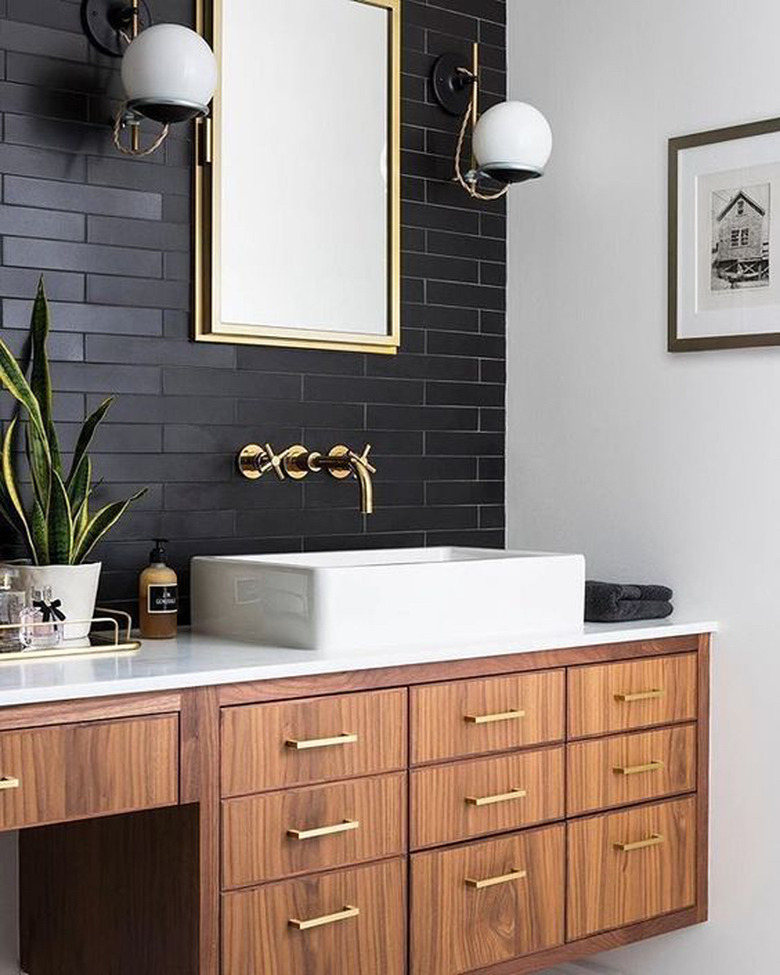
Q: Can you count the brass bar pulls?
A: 10